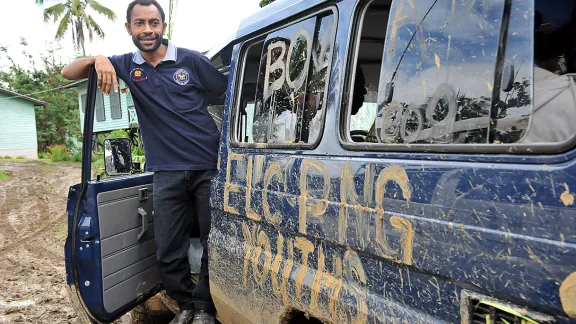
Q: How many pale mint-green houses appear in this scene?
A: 2